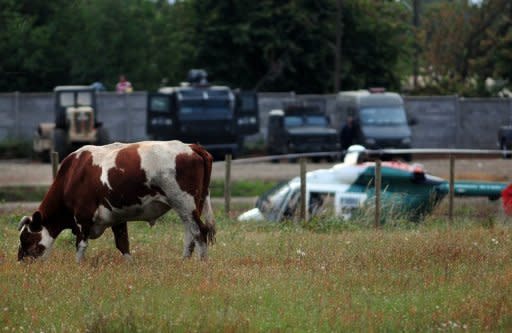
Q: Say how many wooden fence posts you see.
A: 5